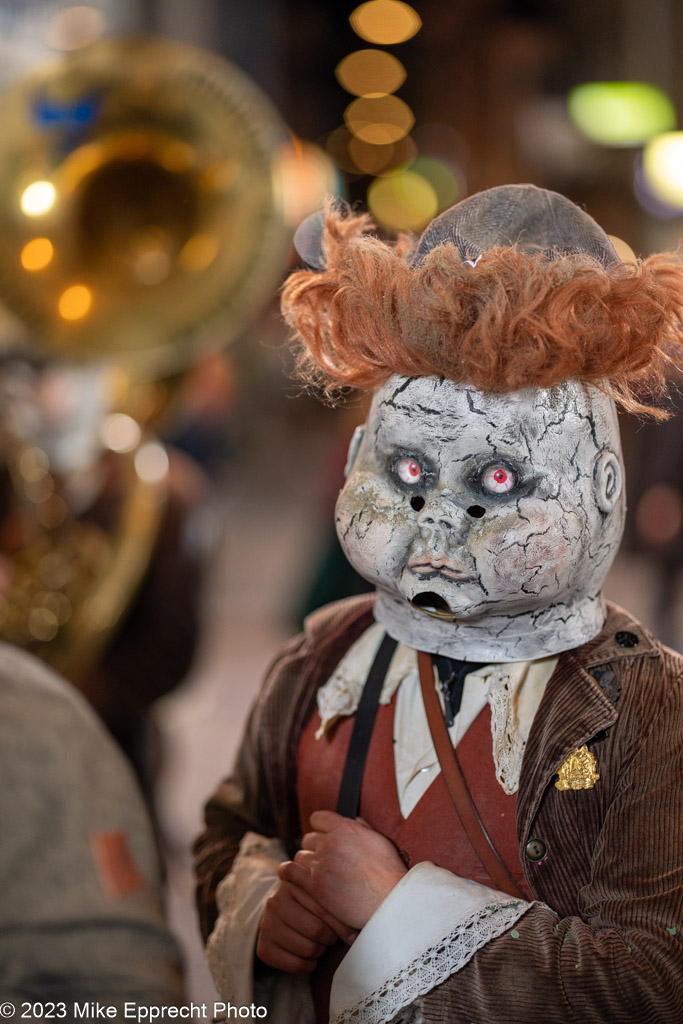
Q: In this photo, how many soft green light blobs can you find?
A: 2